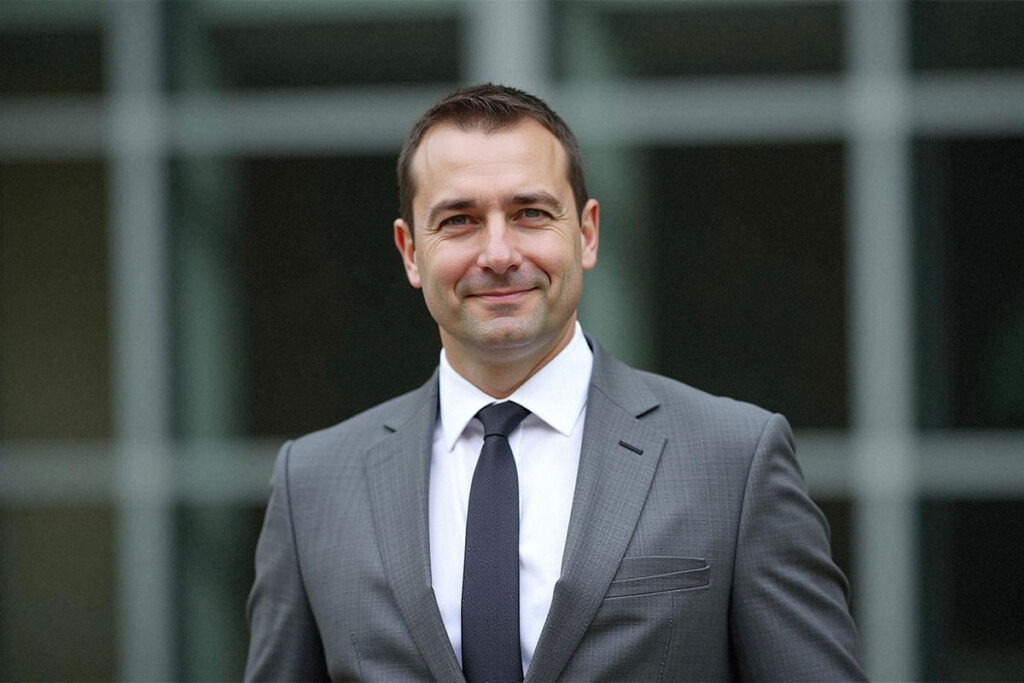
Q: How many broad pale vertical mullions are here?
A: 3